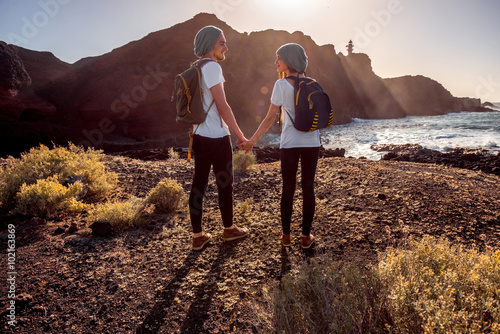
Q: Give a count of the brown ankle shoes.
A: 4